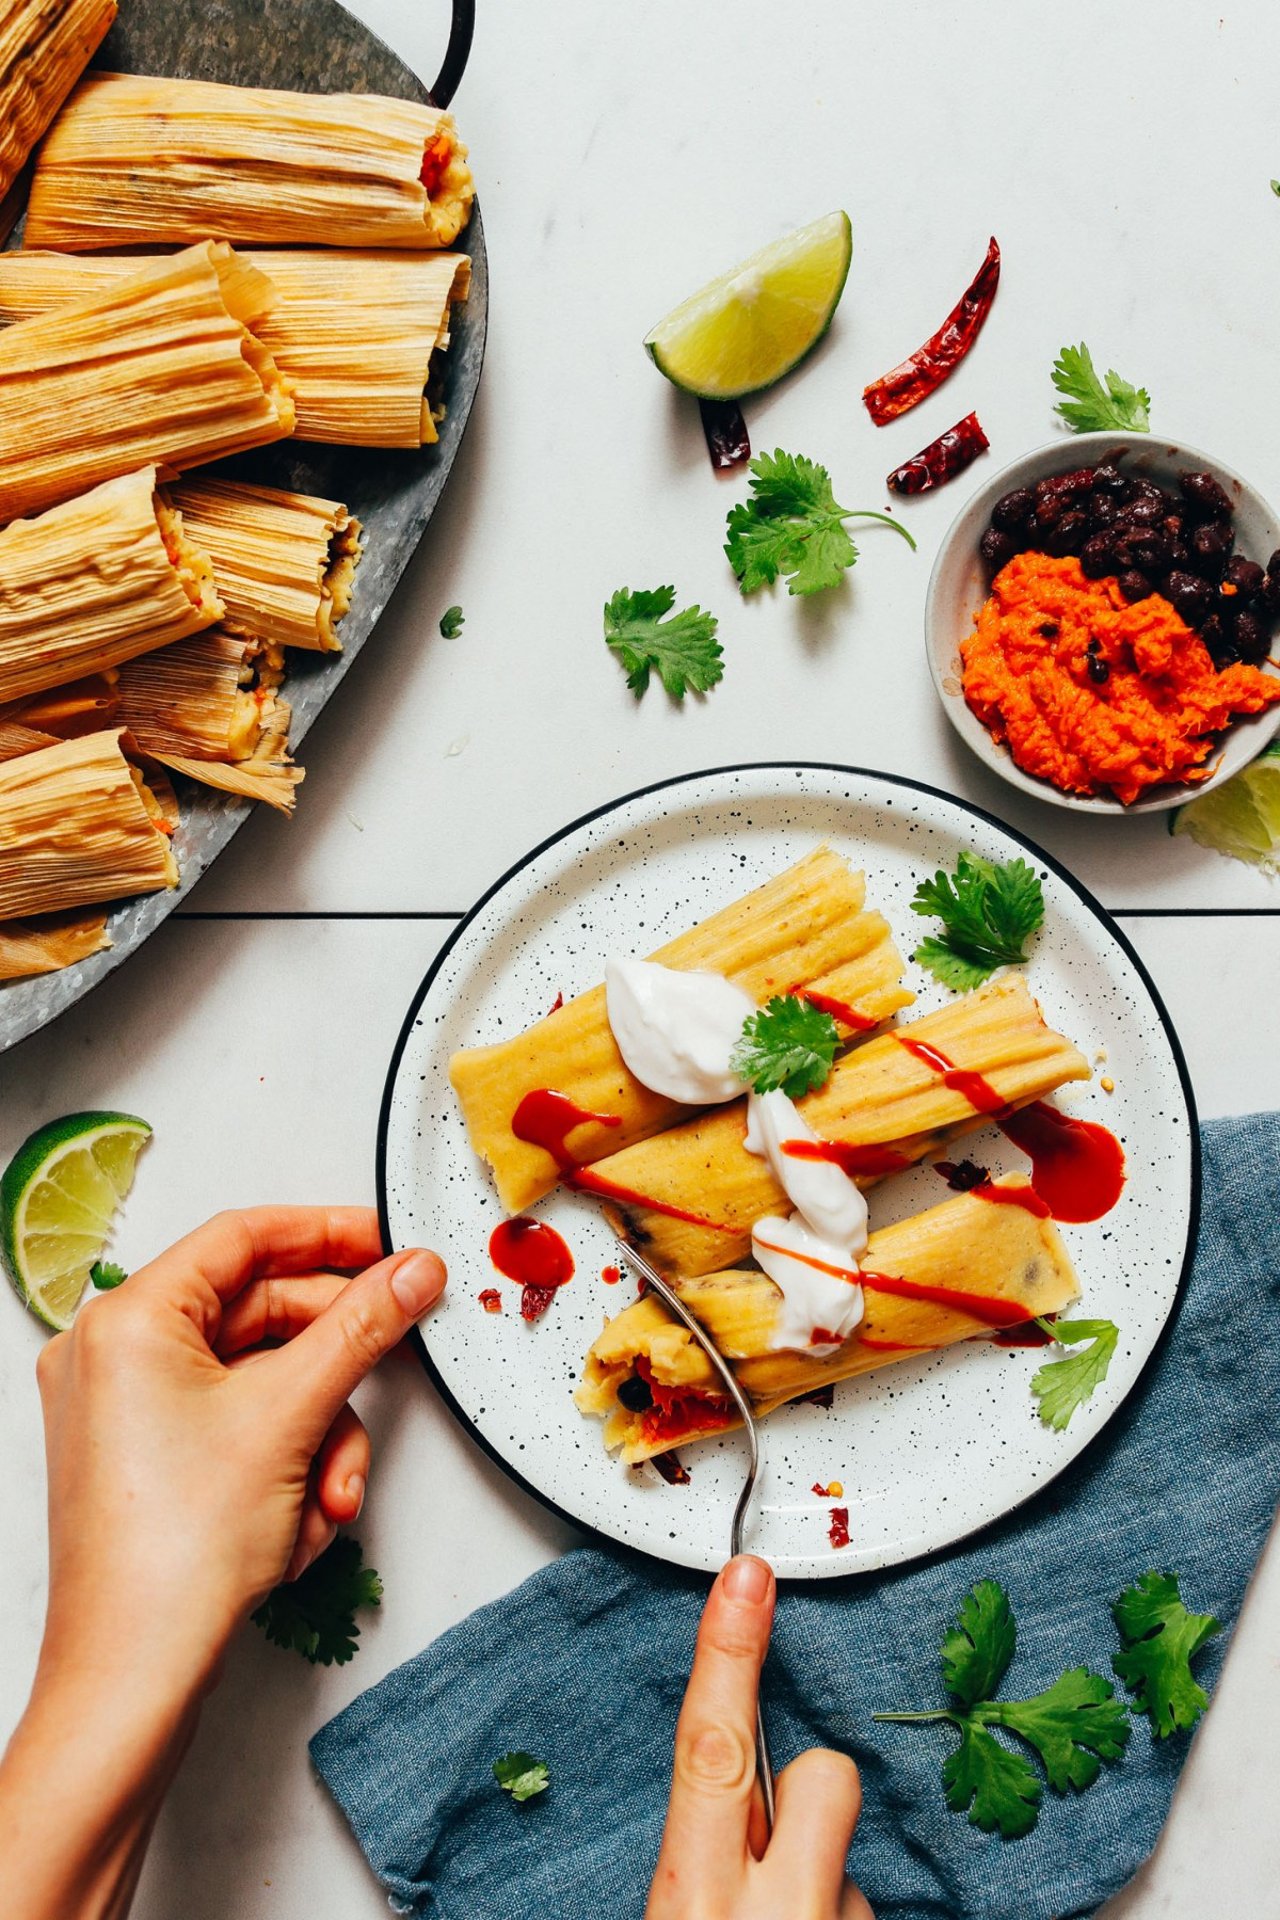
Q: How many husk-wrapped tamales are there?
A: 8